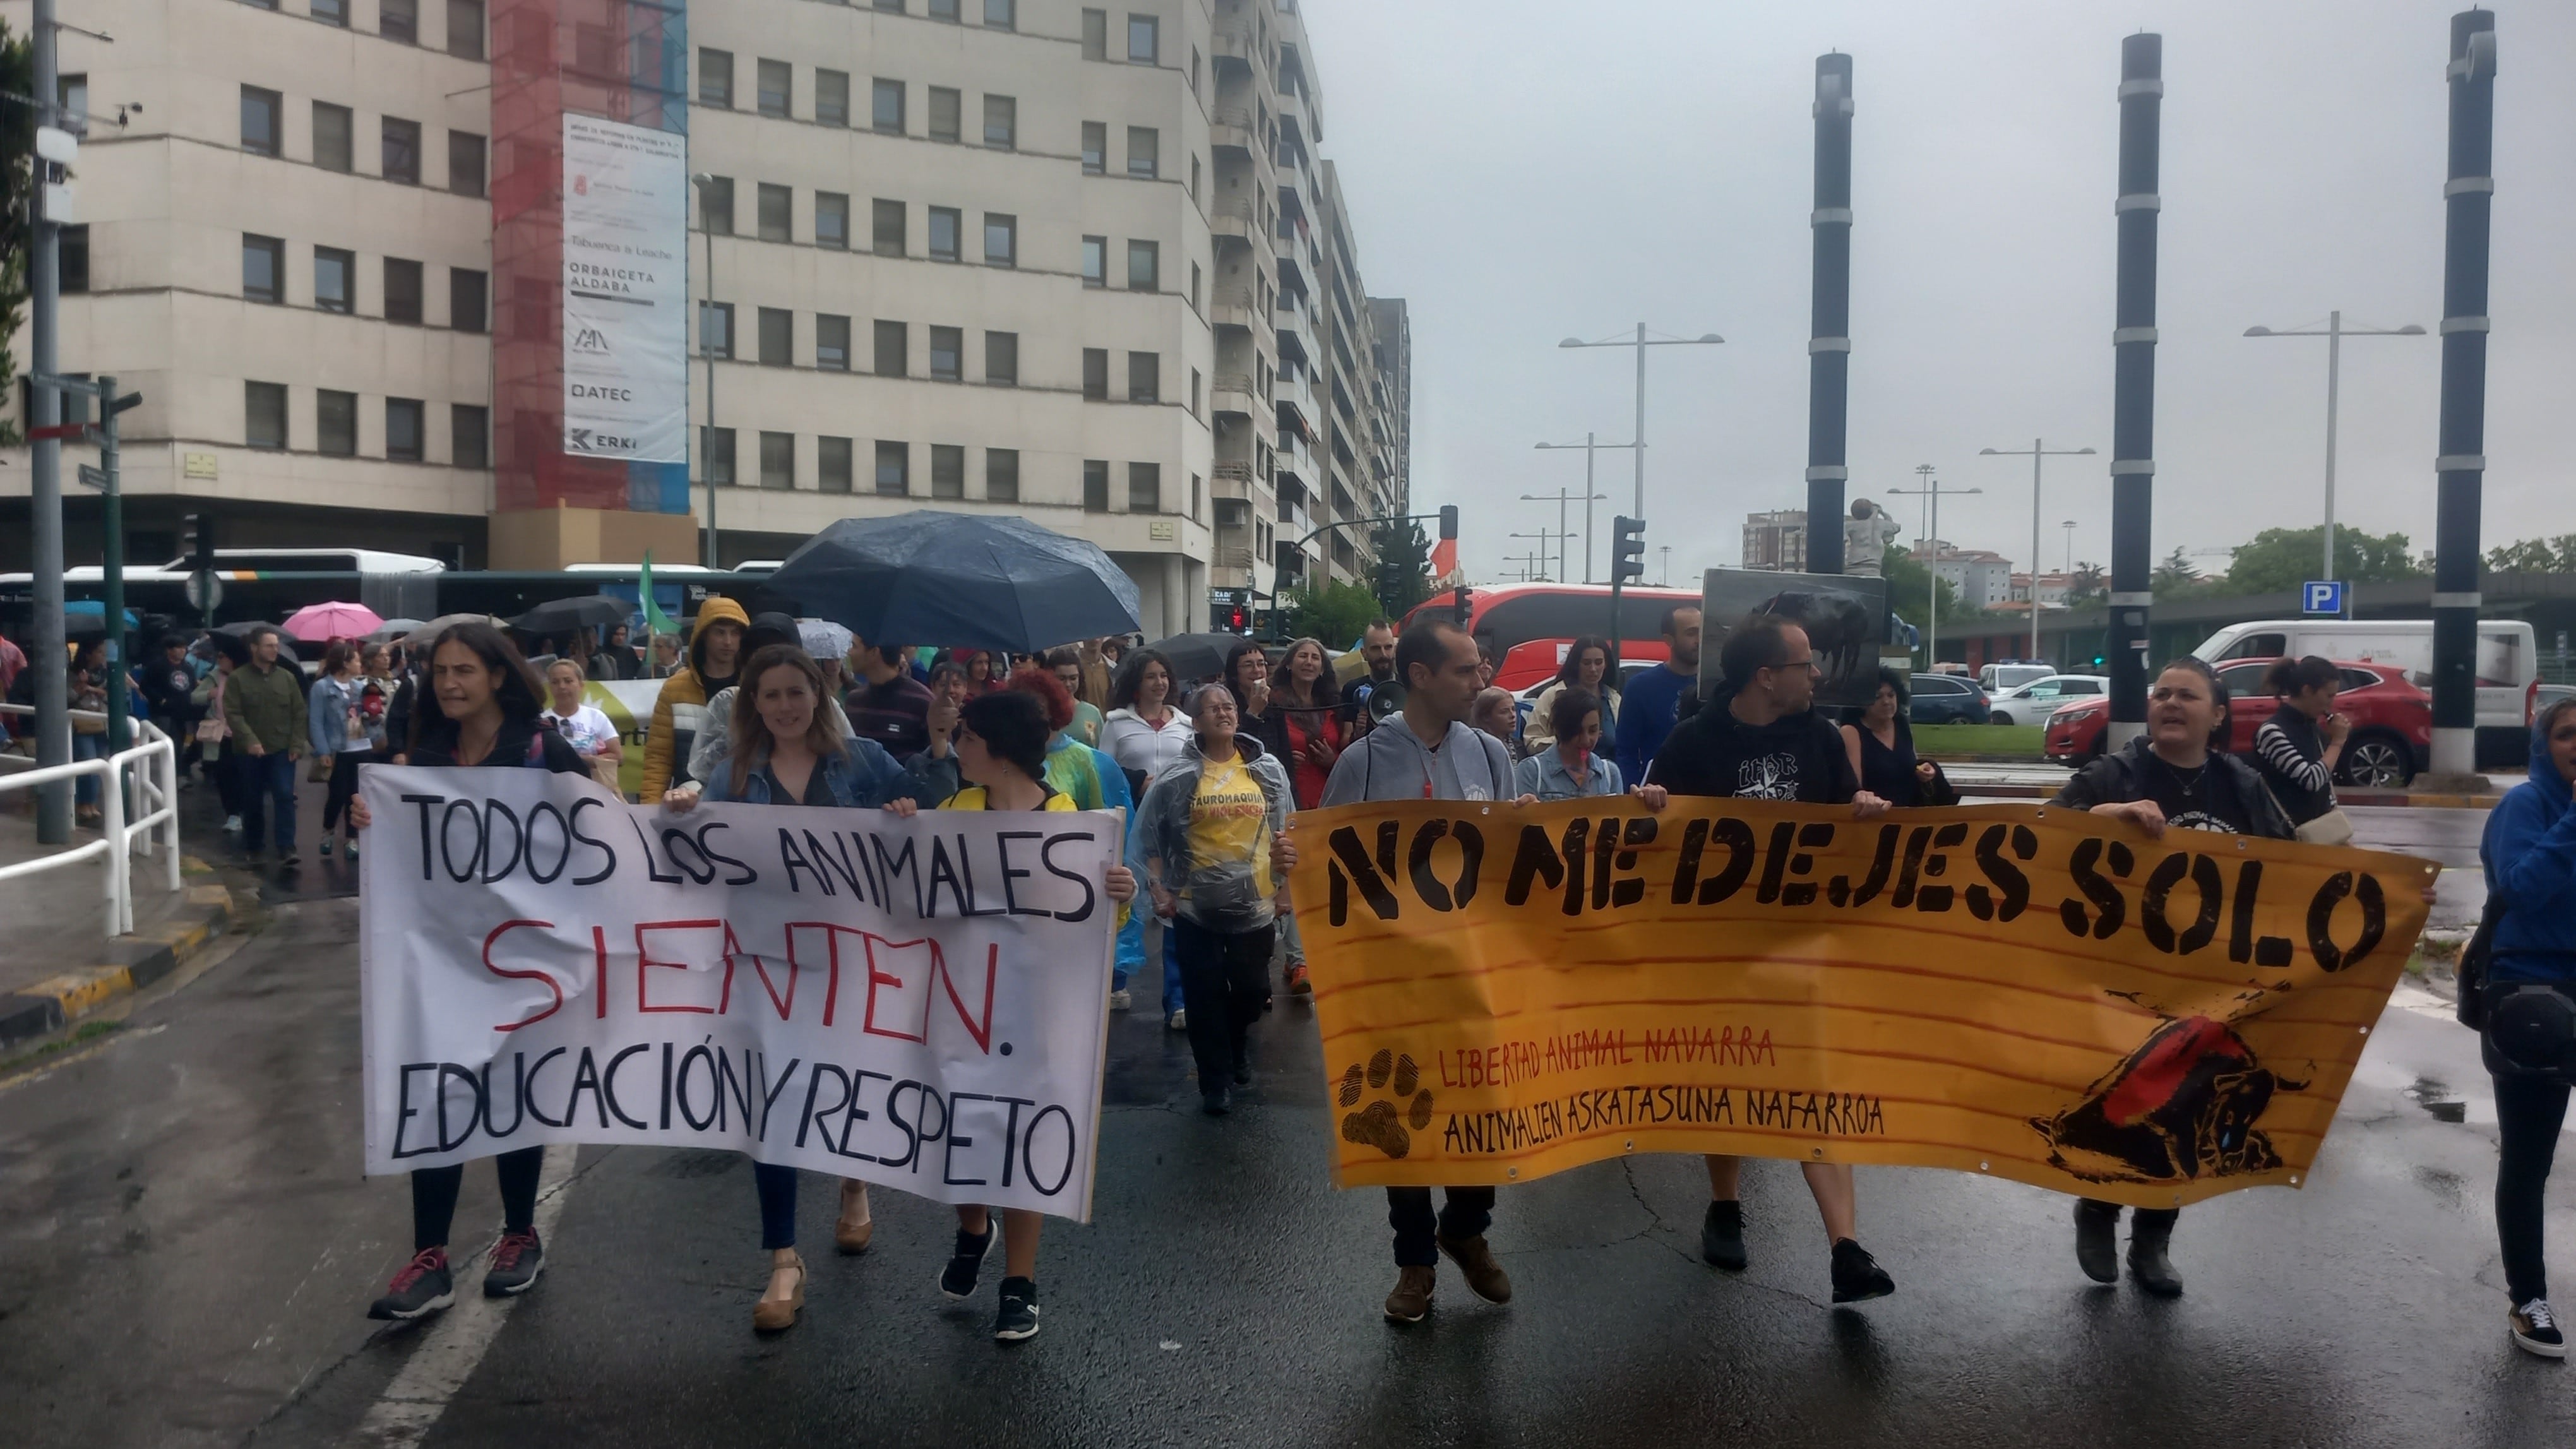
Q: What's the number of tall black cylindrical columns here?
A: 3